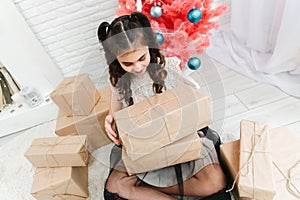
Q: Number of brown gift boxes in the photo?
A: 8